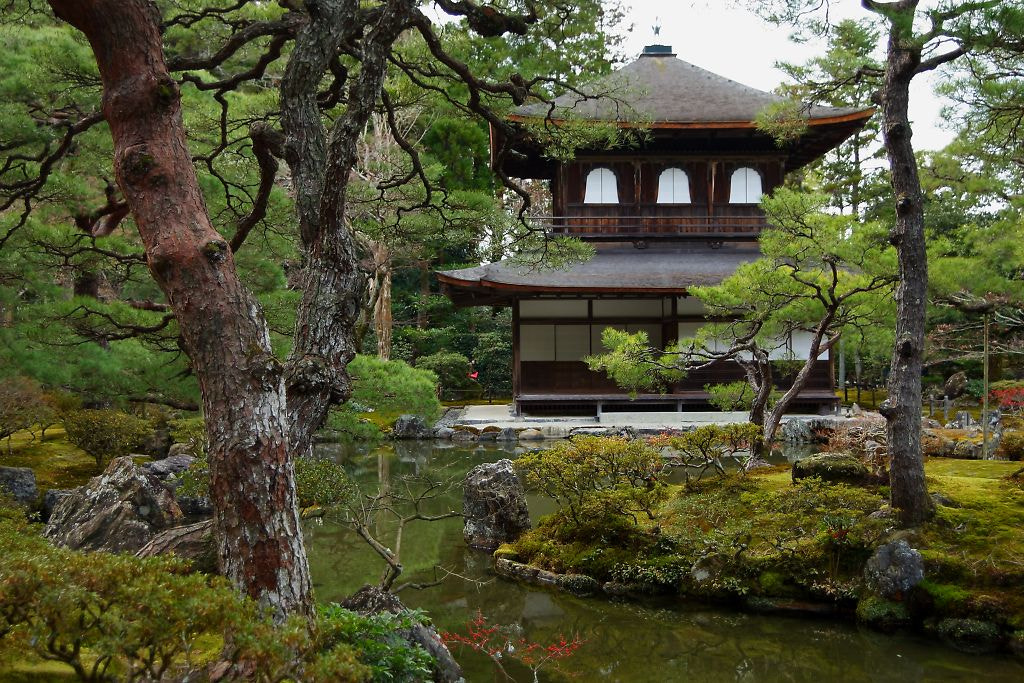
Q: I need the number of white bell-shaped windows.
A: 3